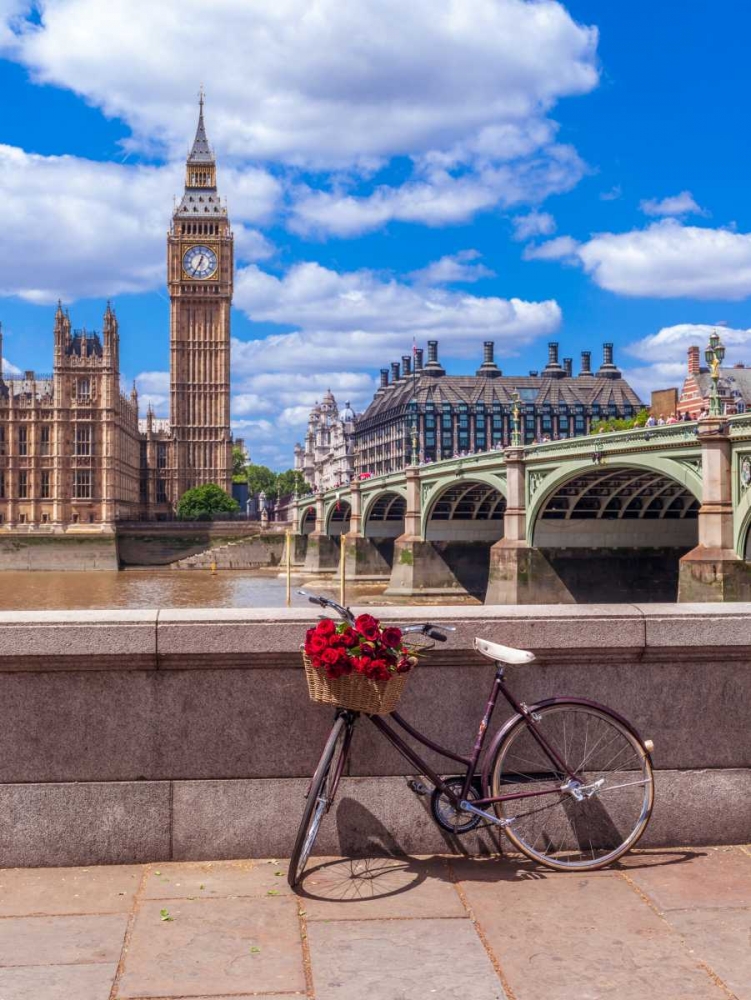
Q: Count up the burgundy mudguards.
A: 1